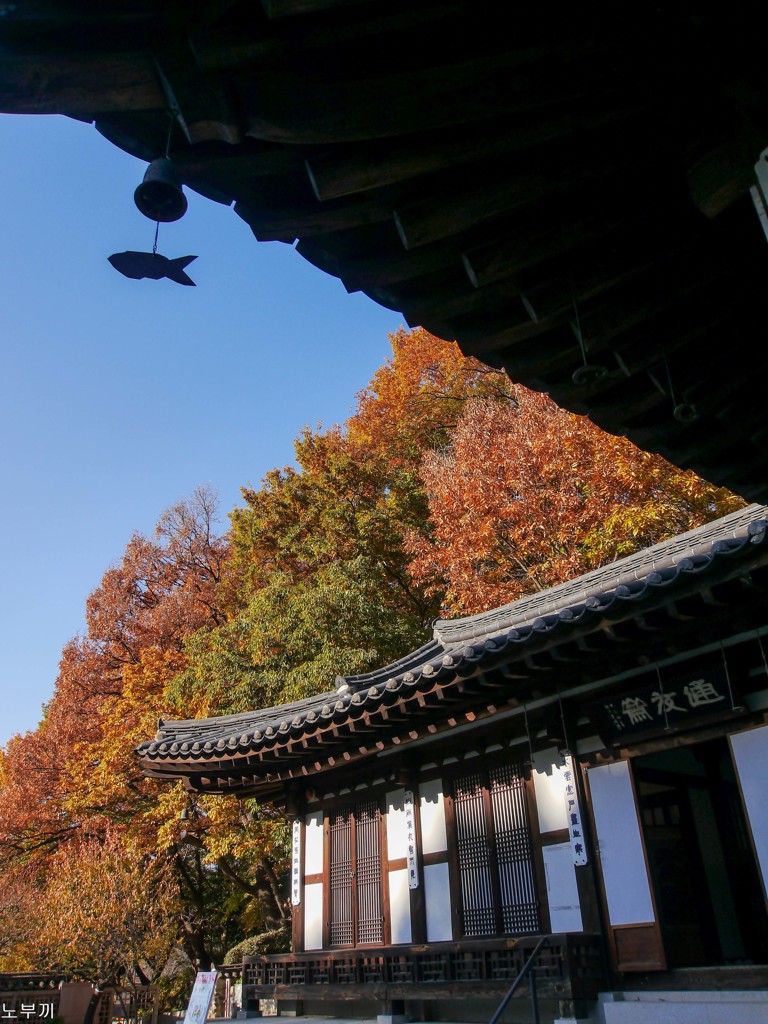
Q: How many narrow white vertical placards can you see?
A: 3